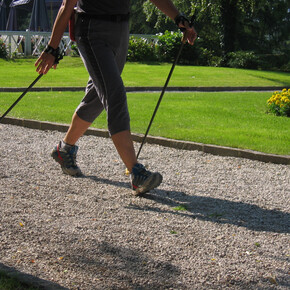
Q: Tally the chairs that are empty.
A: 0